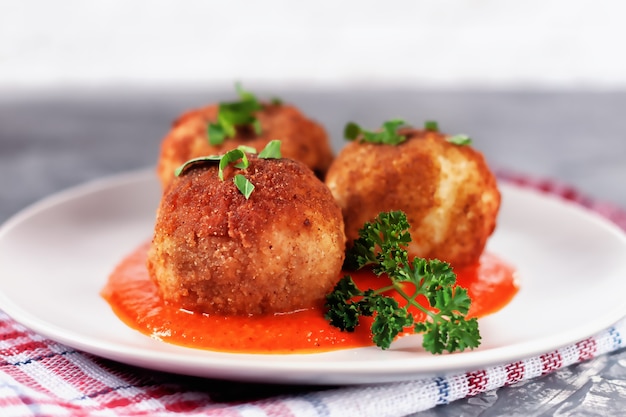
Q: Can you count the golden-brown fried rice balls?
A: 3